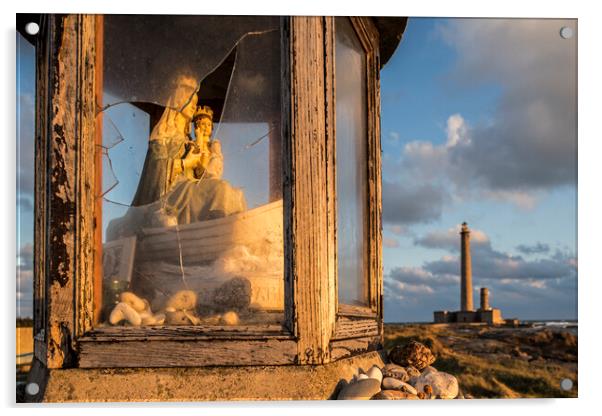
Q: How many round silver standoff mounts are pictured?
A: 4